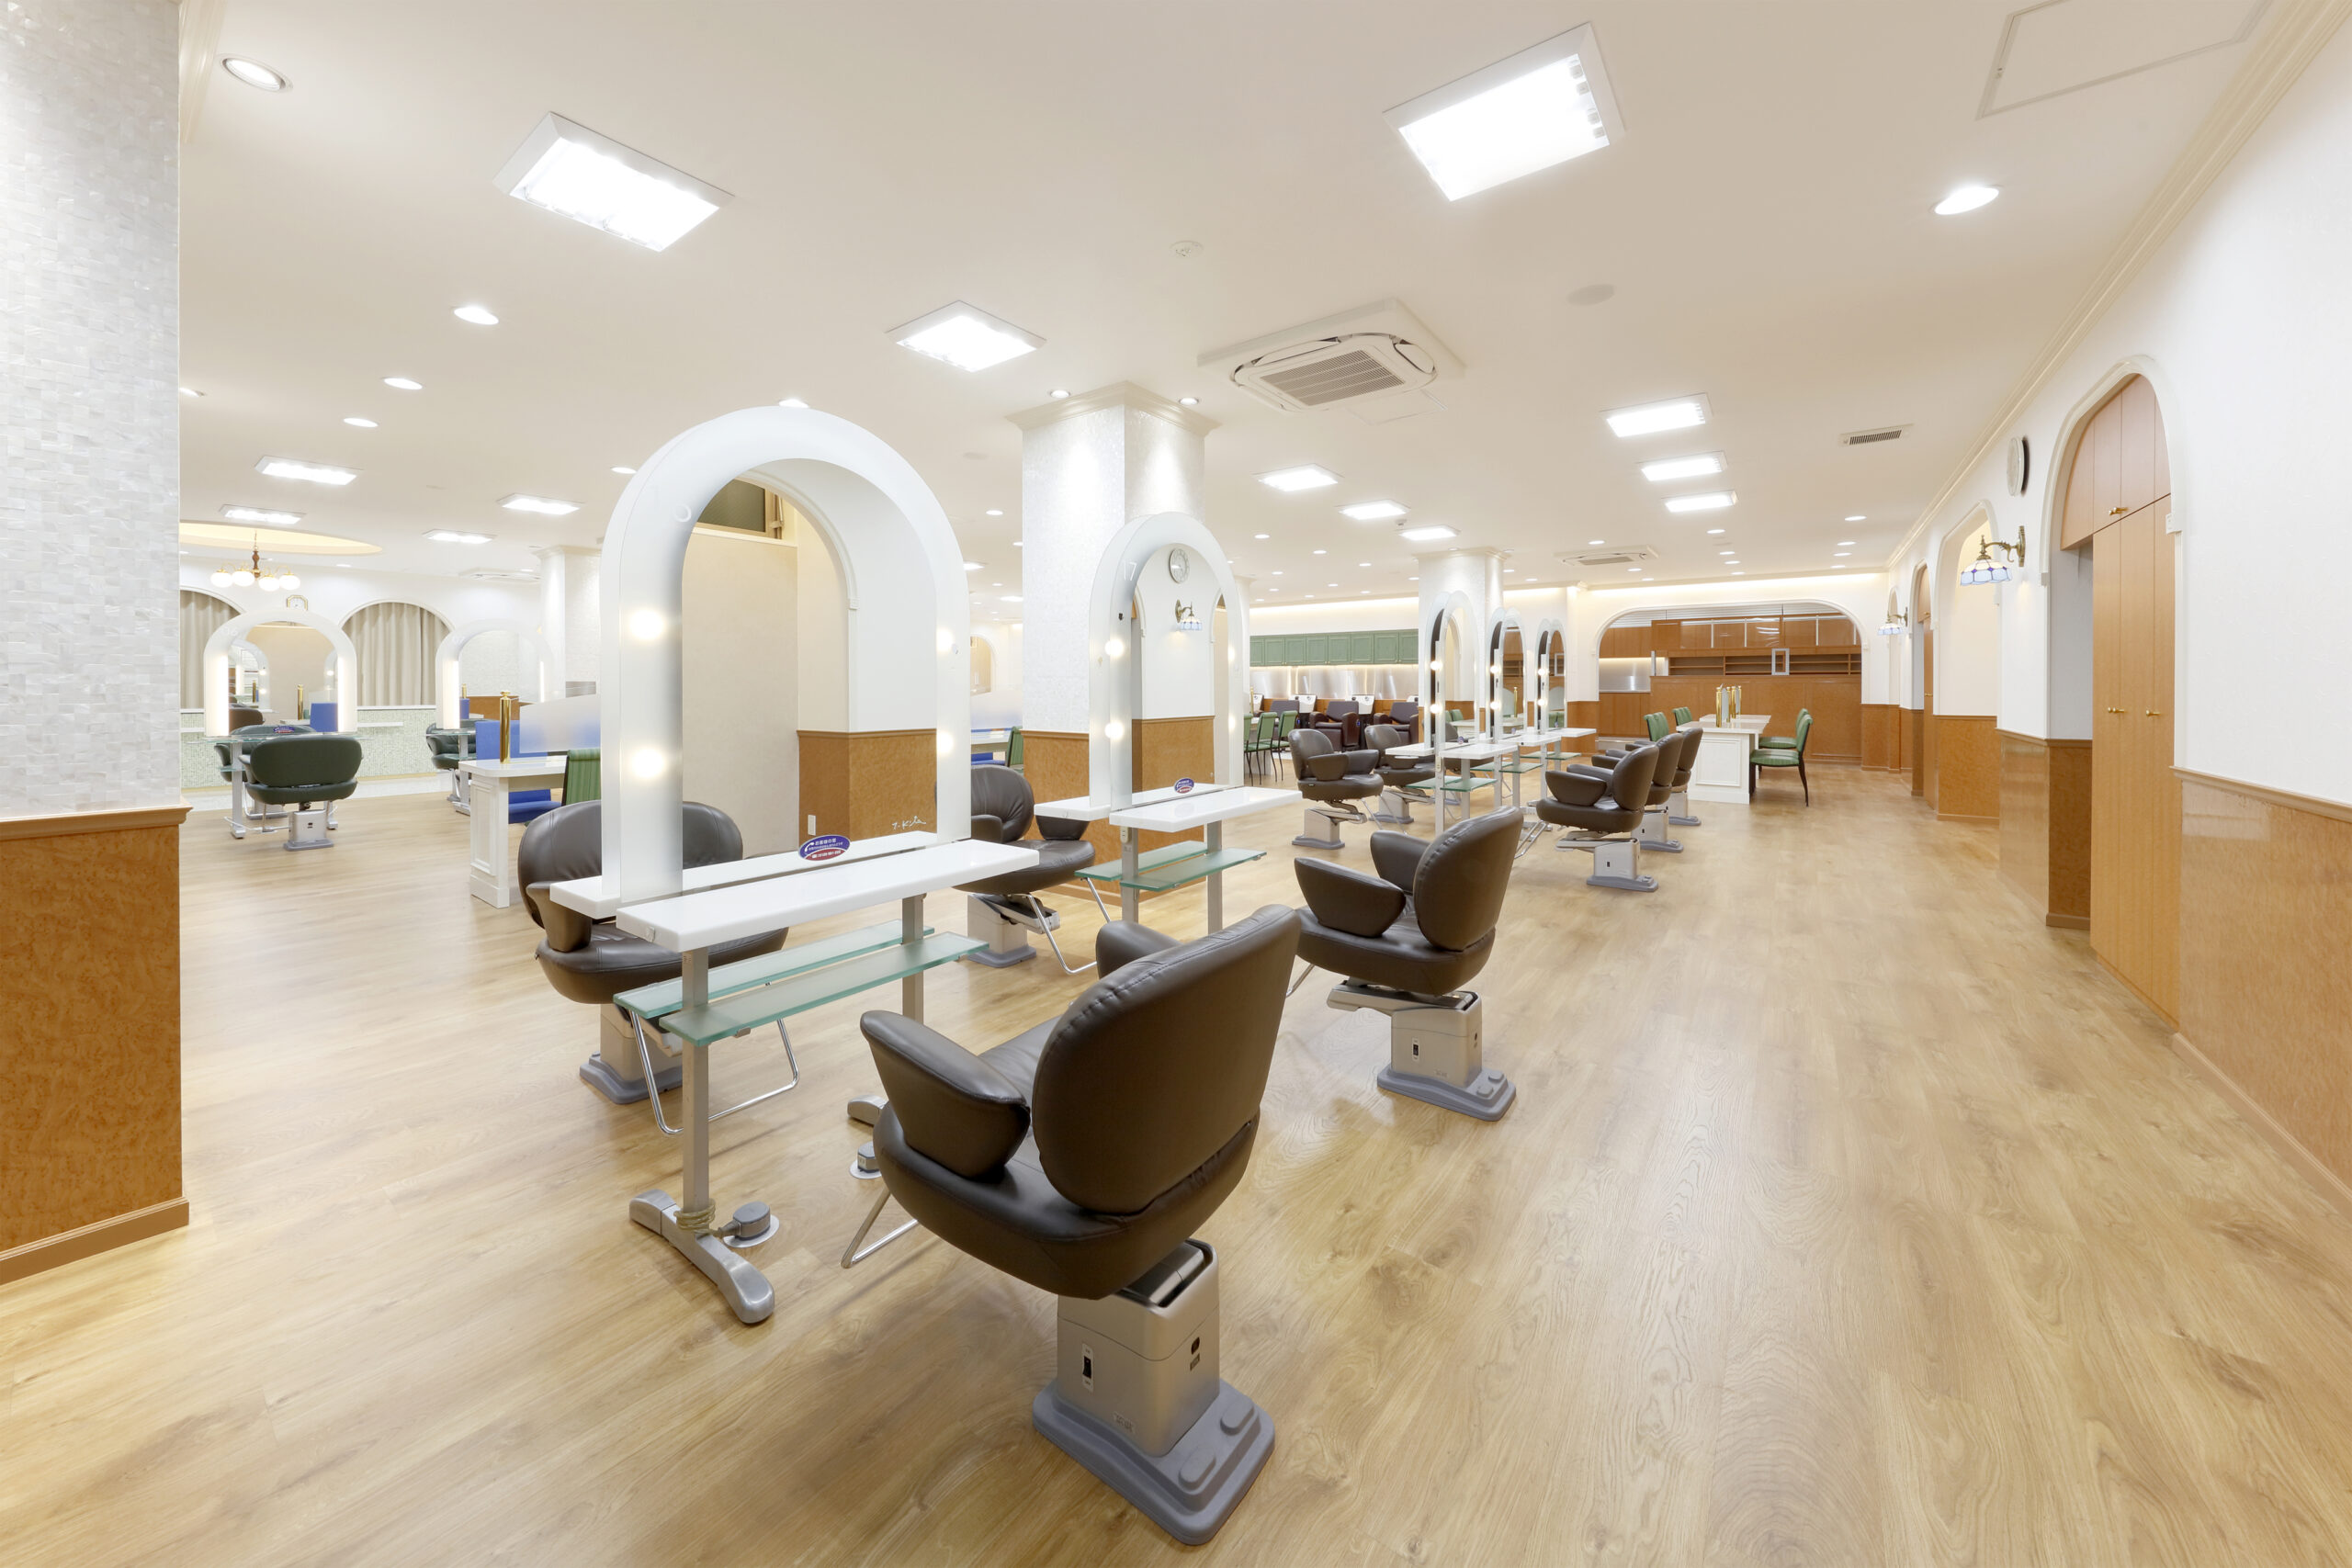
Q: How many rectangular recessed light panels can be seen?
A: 13